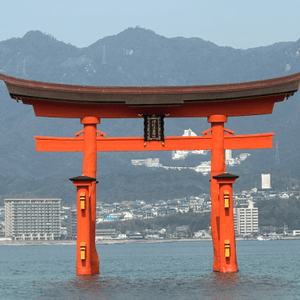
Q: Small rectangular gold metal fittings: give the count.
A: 4